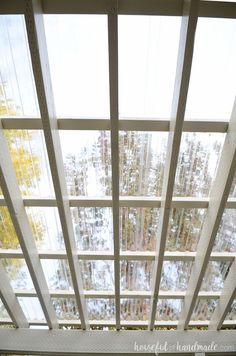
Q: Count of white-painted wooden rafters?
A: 7